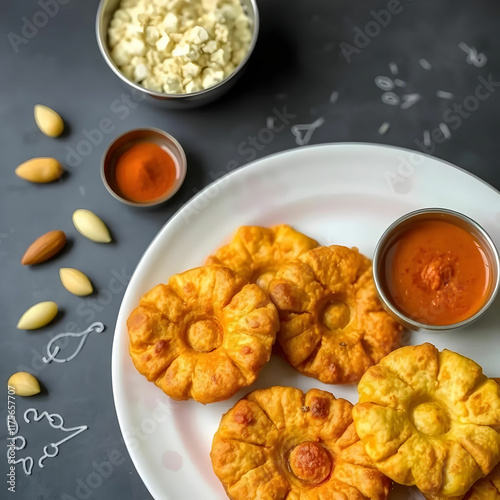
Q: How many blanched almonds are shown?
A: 6